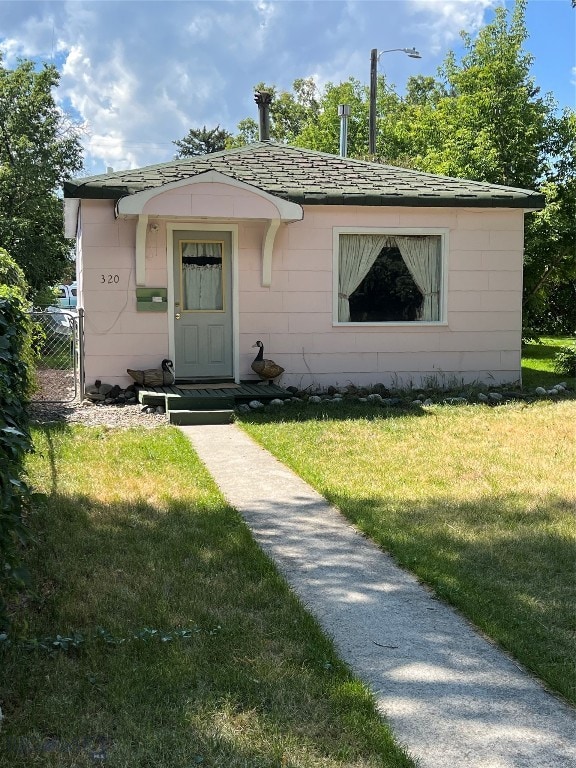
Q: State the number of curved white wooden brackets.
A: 2